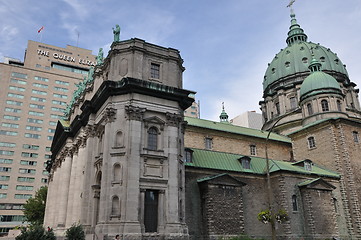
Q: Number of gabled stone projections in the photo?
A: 2